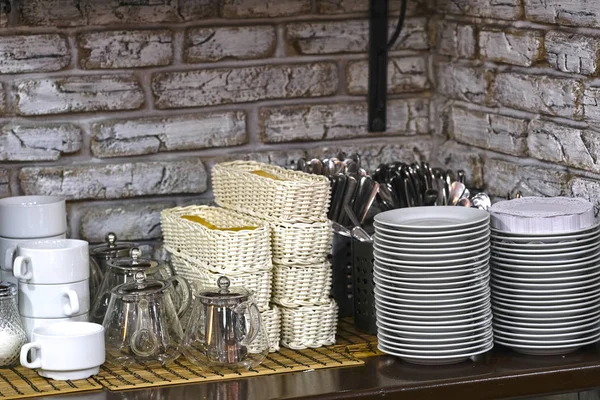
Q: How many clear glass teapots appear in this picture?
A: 4